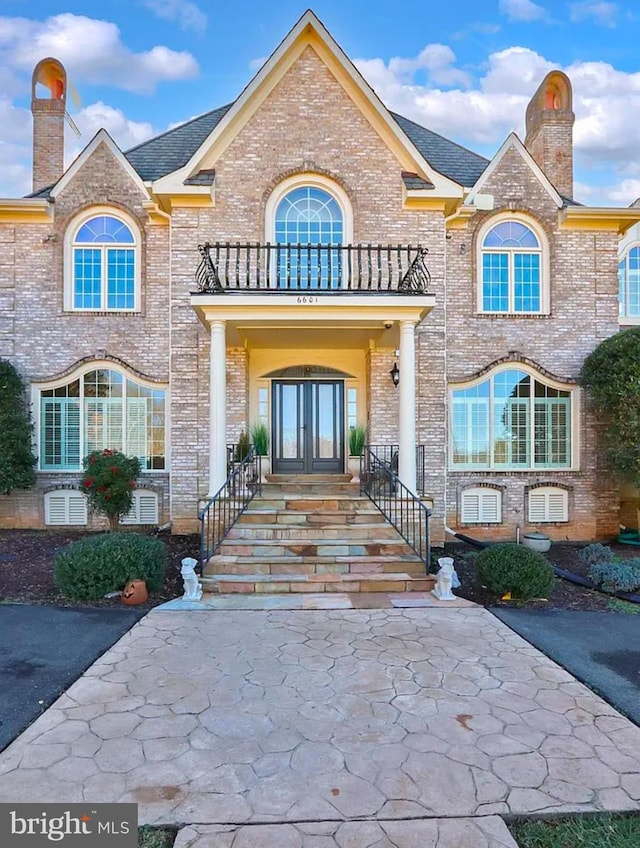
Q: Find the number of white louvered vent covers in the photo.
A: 4